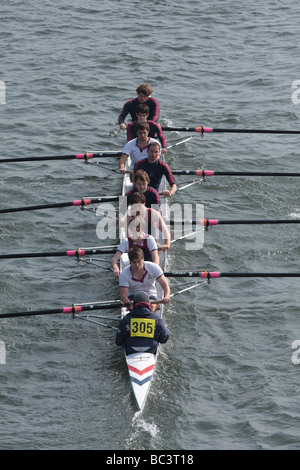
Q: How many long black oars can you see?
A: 8